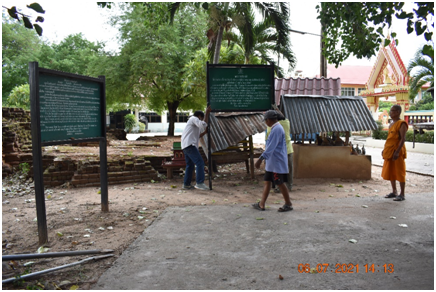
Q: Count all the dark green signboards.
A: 2